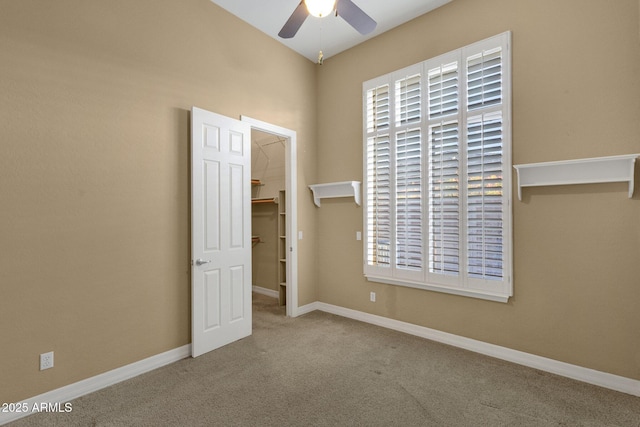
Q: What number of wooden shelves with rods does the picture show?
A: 3